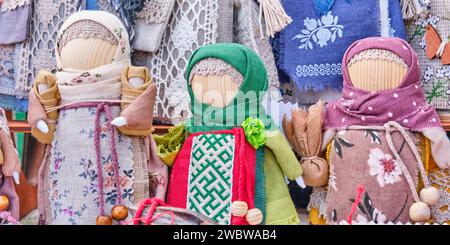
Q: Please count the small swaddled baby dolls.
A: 2